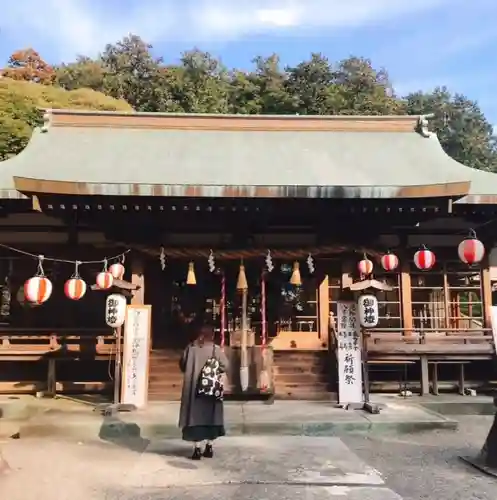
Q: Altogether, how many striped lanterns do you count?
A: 8